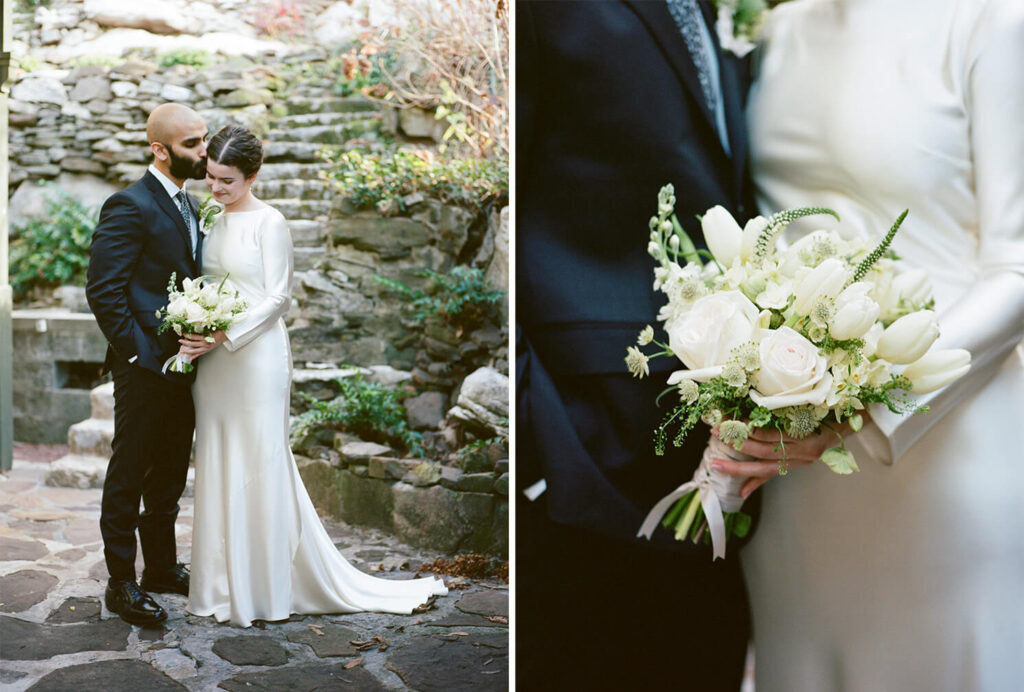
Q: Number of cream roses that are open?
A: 2